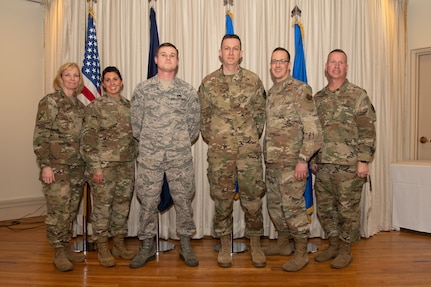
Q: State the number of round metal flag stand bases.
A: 4